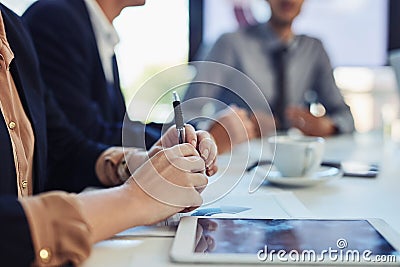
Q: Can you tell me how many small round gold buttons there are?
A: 3